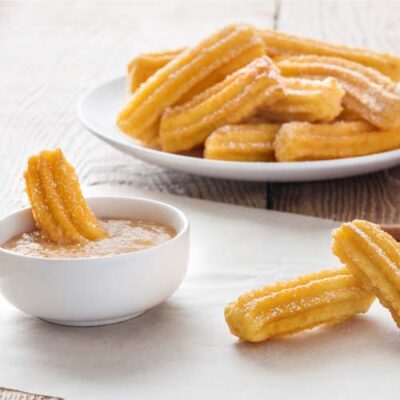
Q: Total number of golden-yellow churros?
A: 11